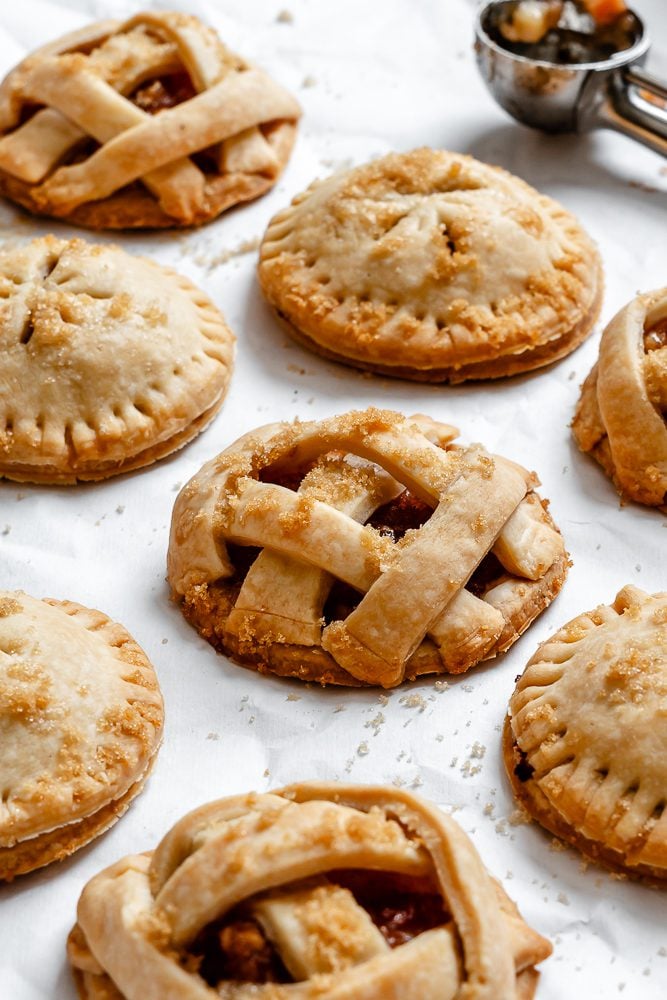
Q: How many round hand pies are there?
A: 8